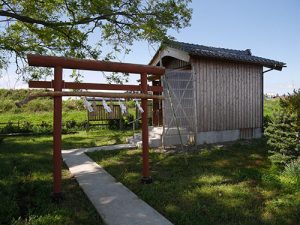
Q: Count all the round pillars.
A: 2